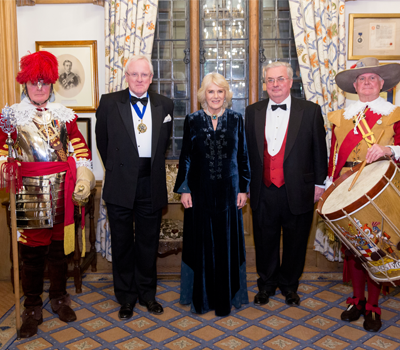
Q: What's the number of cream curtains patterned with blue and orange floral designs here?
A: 2